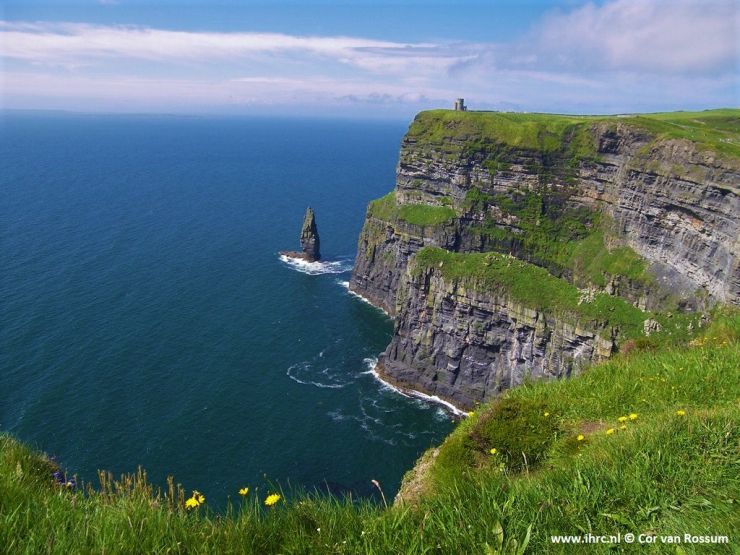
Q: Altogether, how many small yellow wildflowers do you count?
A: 13